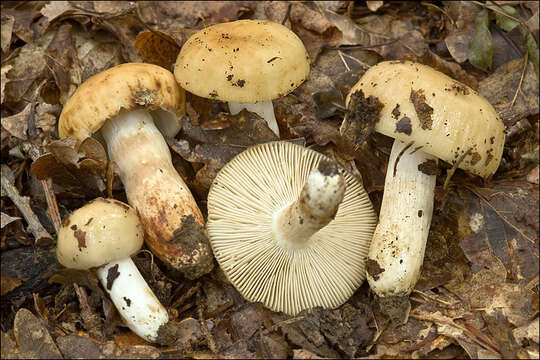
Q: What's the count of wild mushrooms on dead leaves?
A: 5